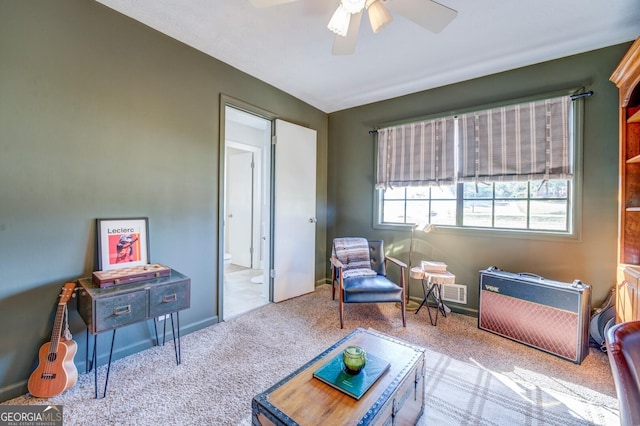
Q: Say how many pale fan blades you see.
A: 3